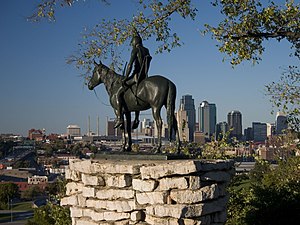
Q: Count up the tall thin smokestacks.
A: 3